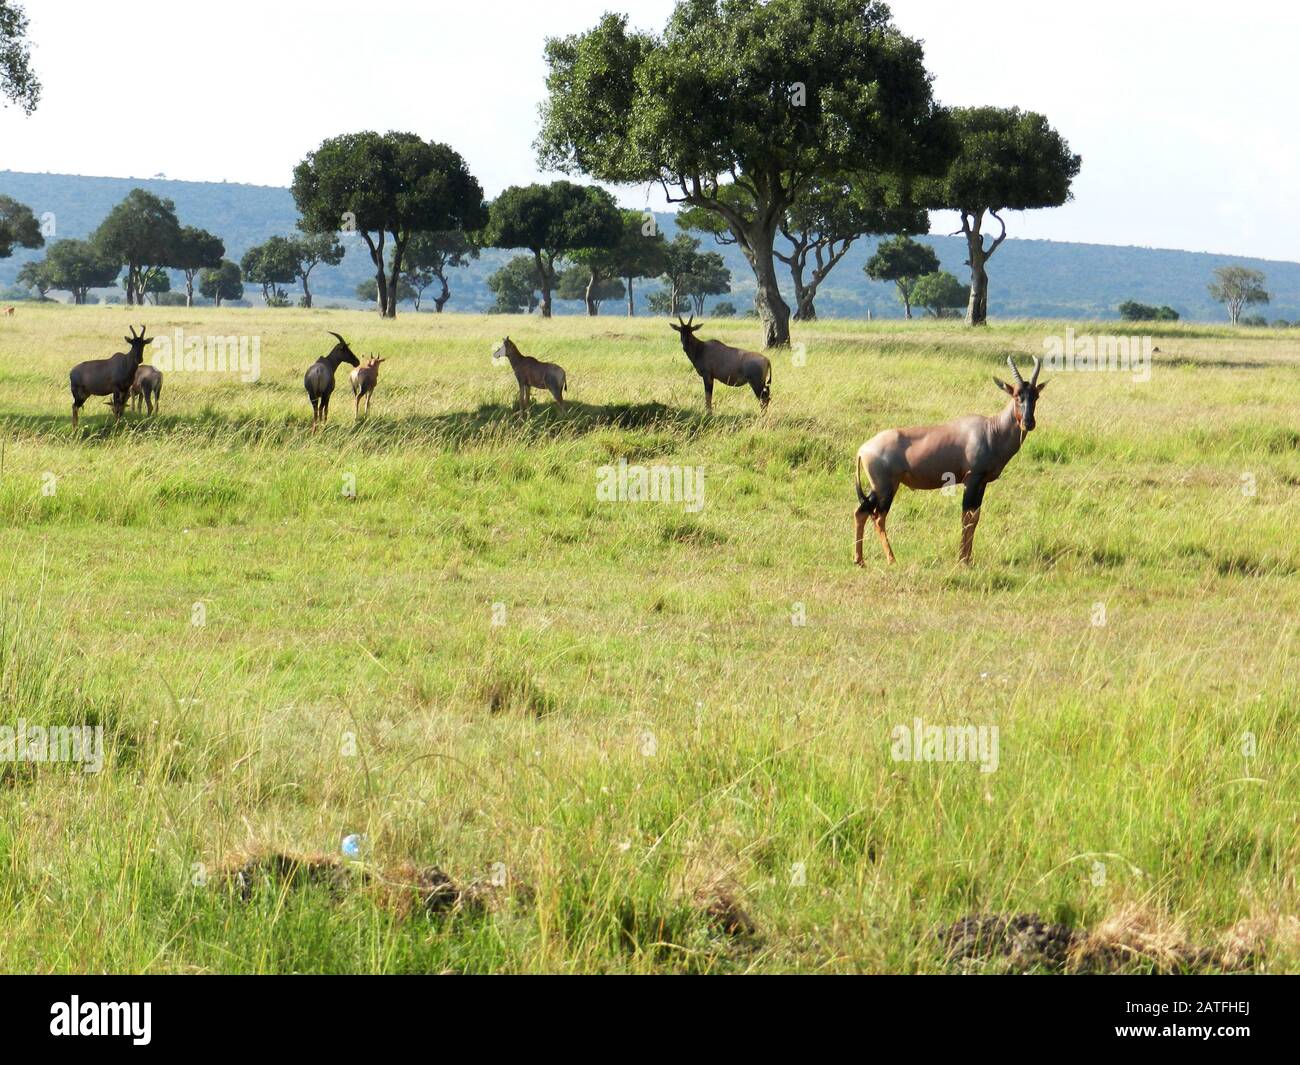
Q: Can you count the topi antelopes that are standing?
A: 7